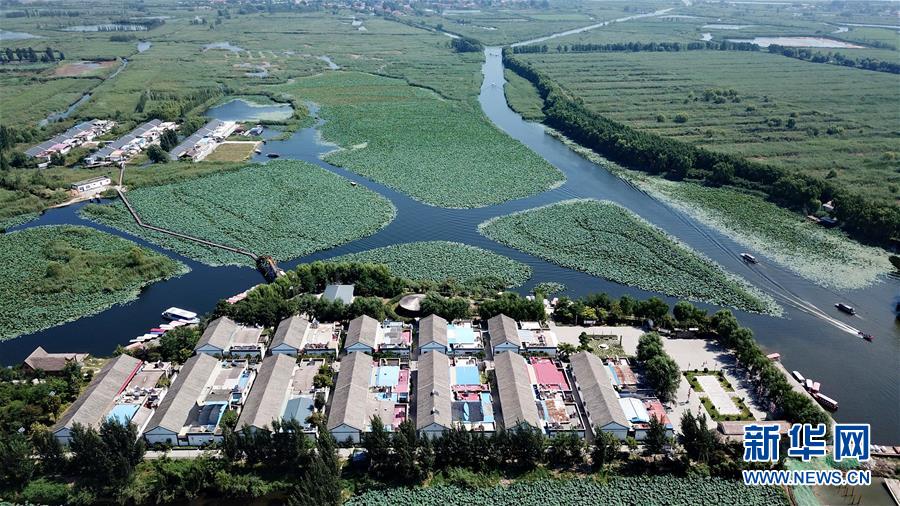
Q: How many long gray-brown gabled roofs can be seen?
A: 12